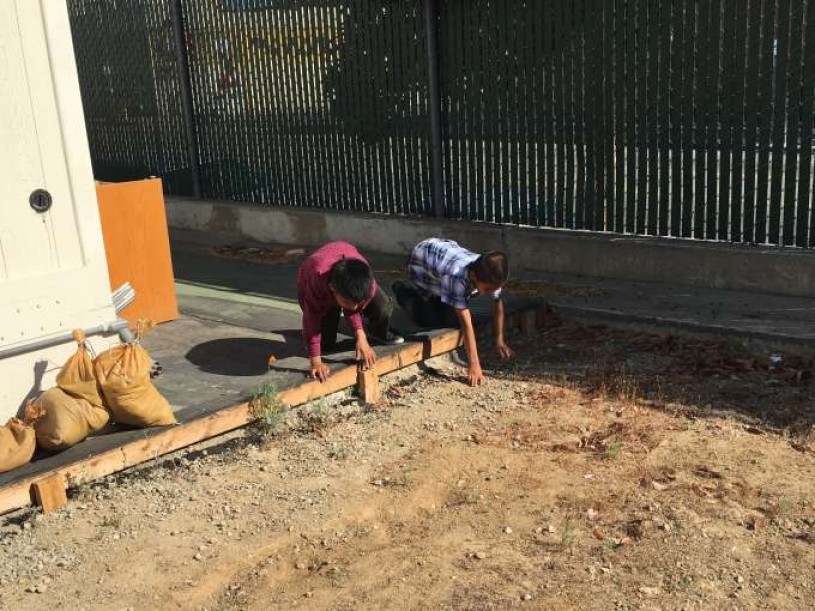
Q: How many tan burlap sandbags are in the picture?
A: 4